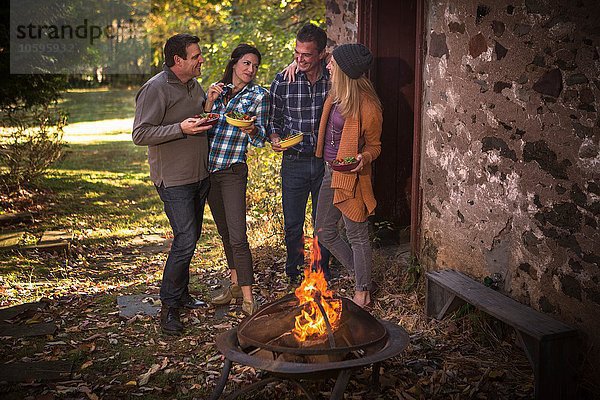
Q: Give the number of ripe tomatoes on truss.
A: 0